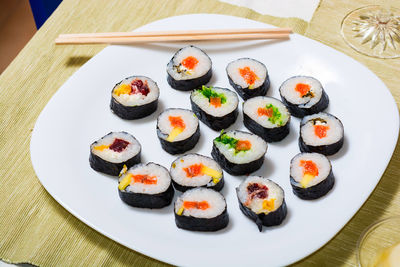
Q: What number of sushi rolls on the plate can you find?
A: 15